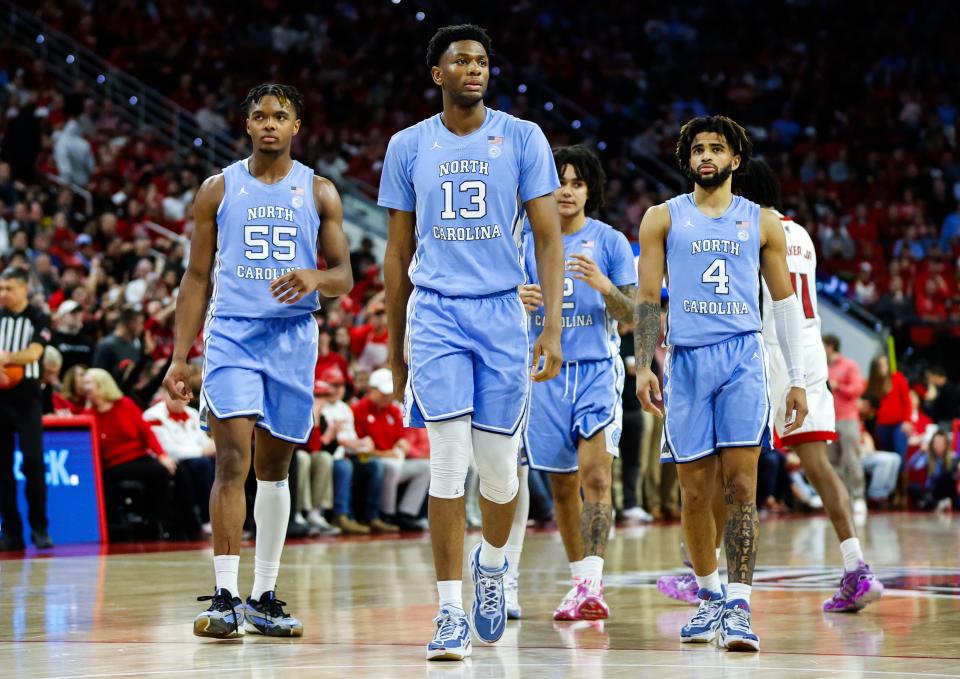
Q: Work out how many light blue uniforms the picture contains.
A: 4